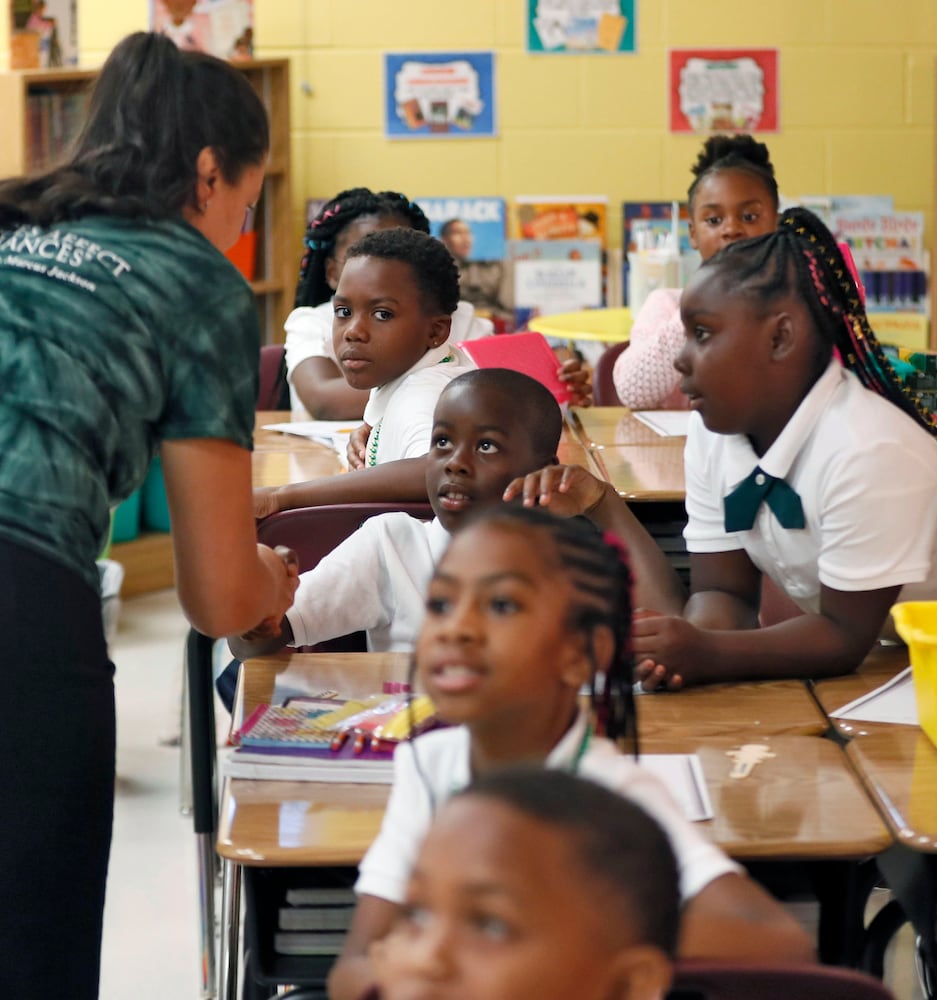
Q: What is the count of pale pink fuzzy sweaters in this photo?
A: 1